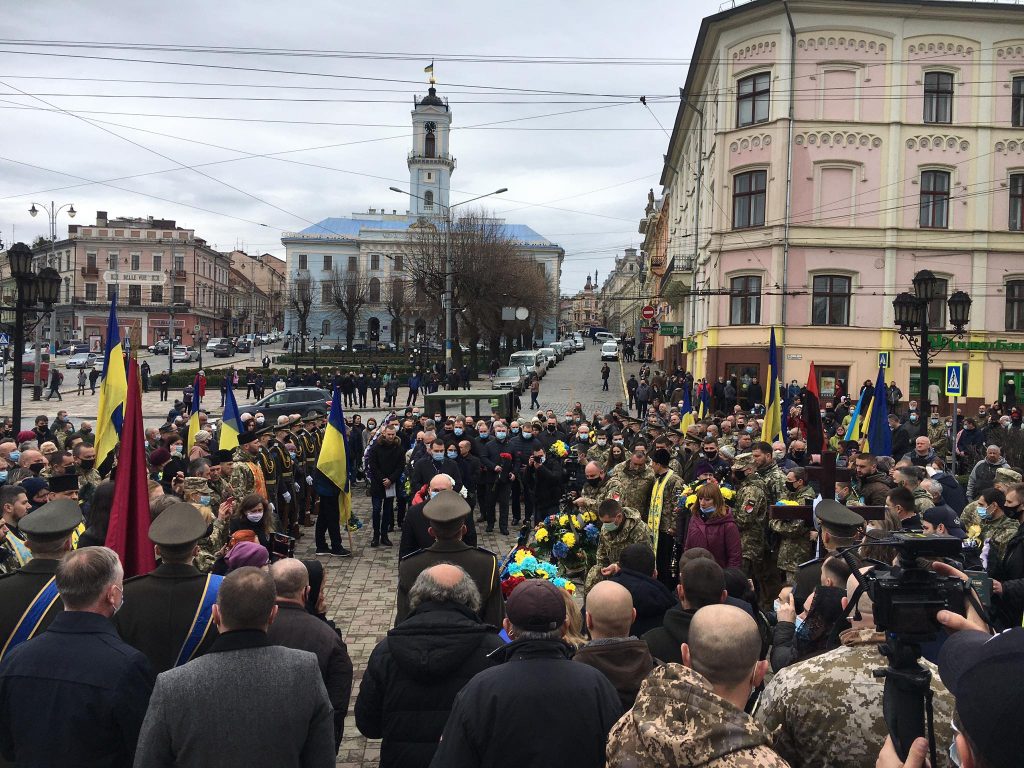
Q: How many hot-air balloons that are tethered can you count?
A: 0